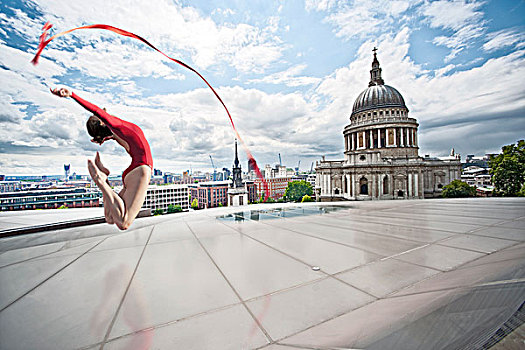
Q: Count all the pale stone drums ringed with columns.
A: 1